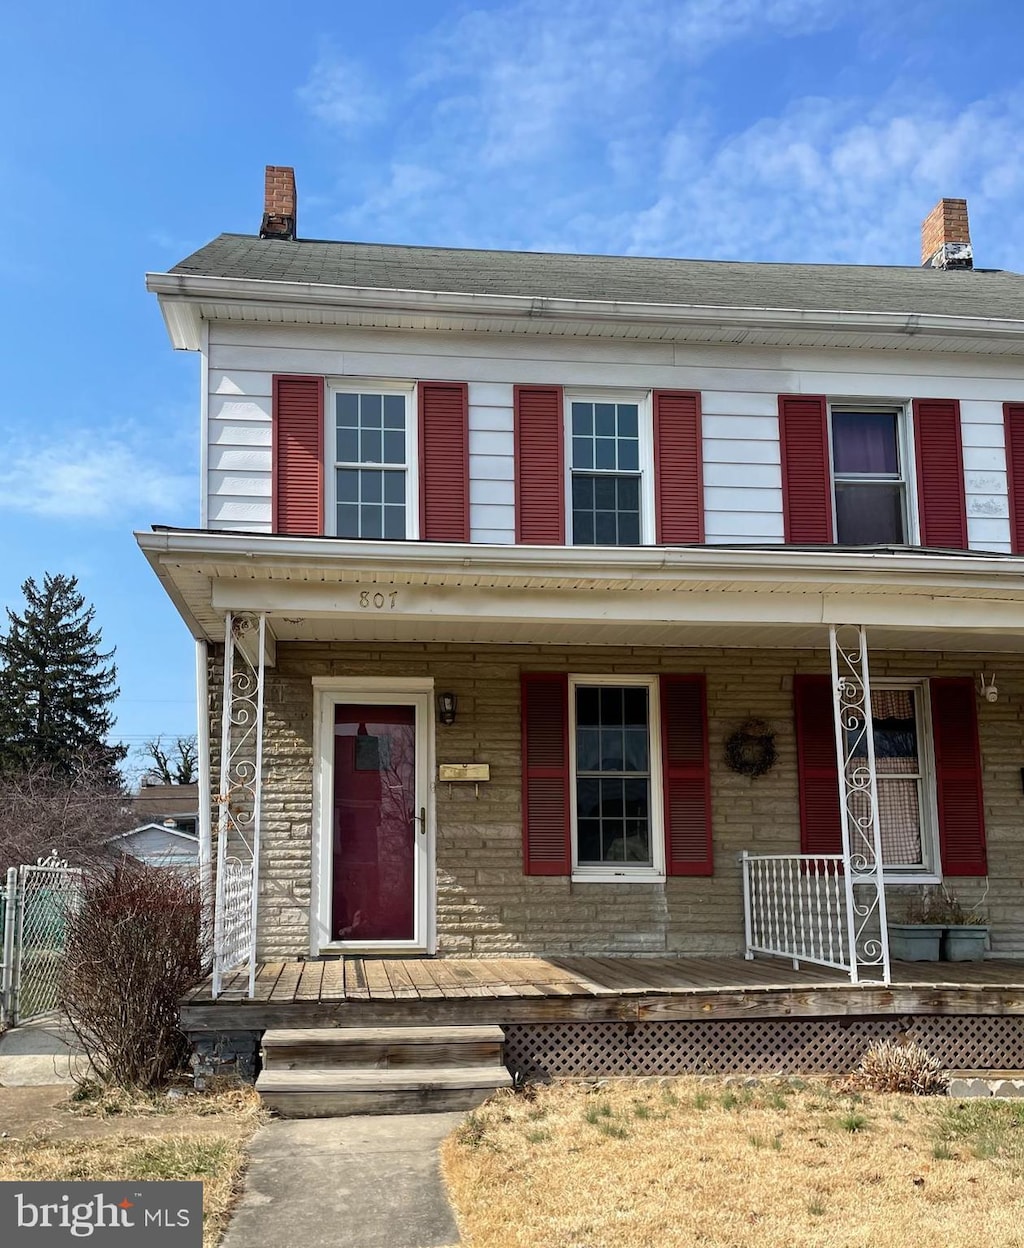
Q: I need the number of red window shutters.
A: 11